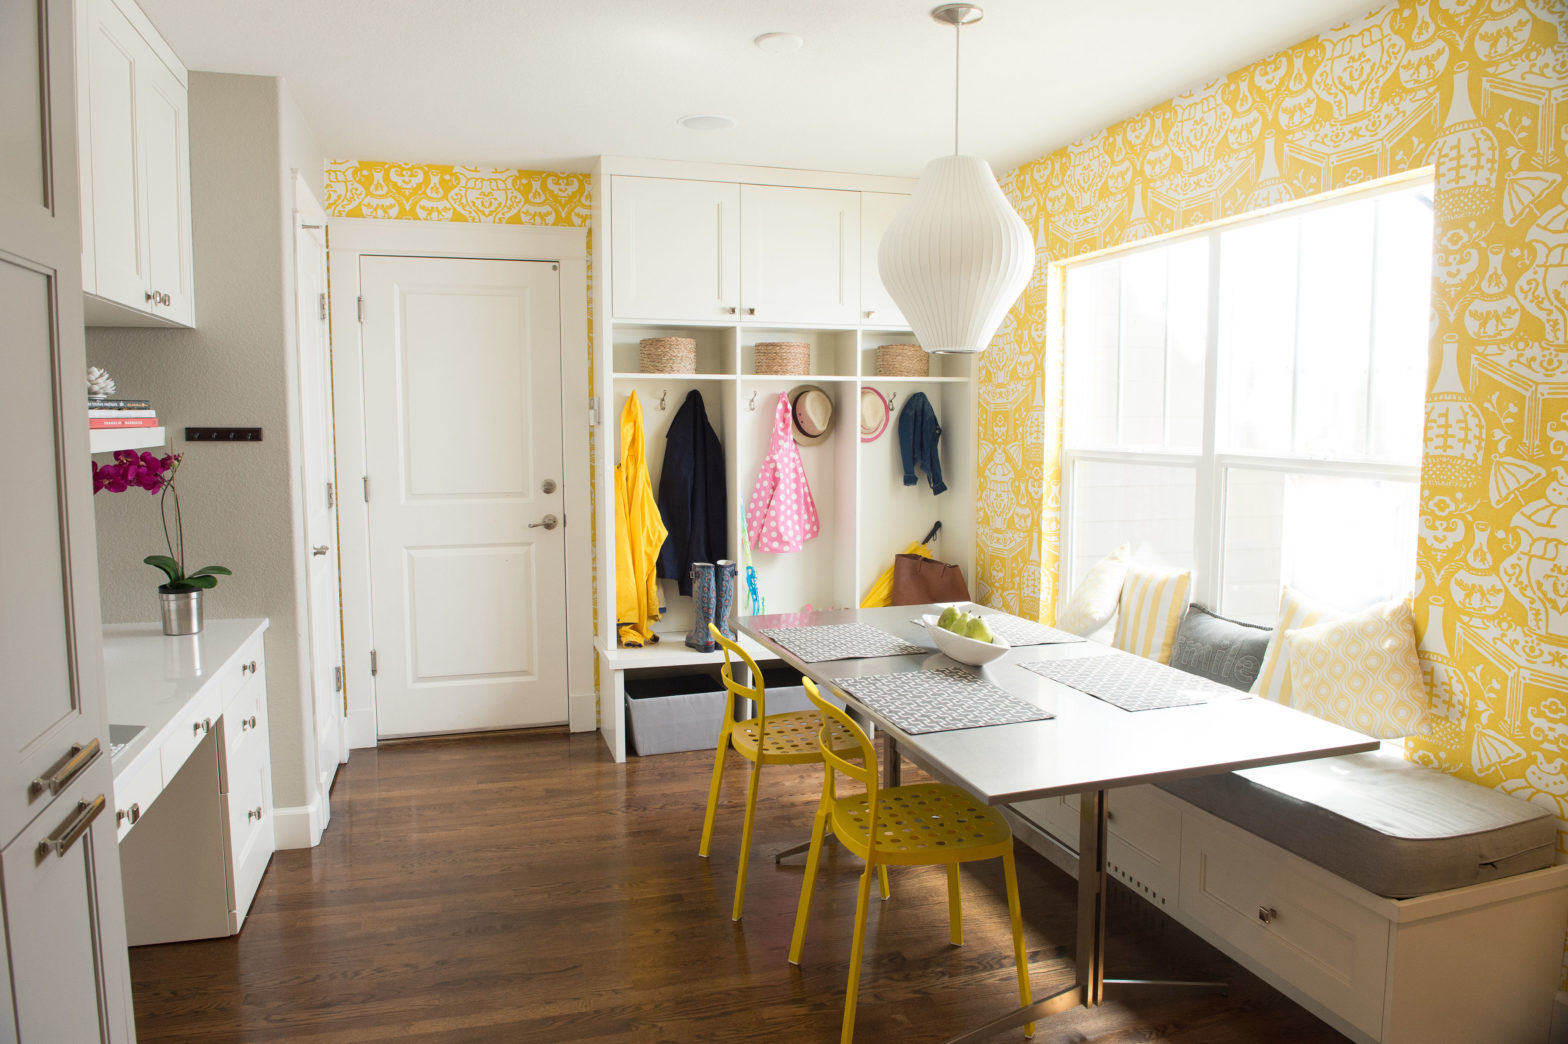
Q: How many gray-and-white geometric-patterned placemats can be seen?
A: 4